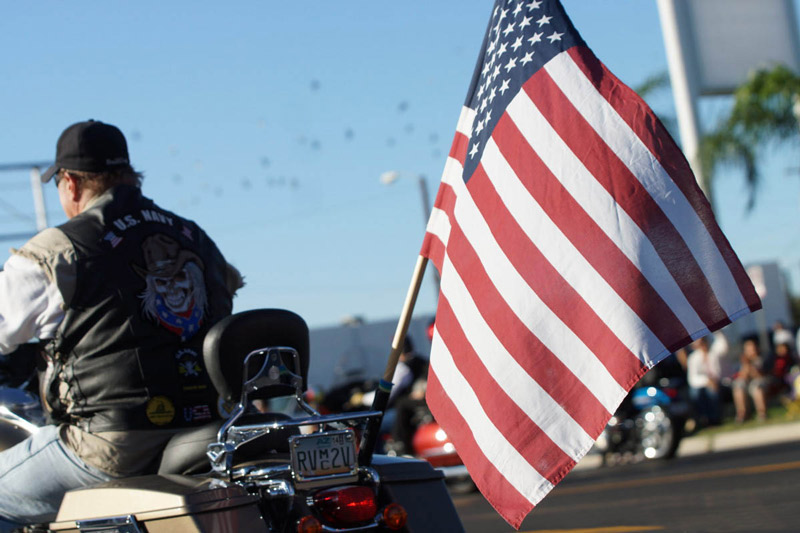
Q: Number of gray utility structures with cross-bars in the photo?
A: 1